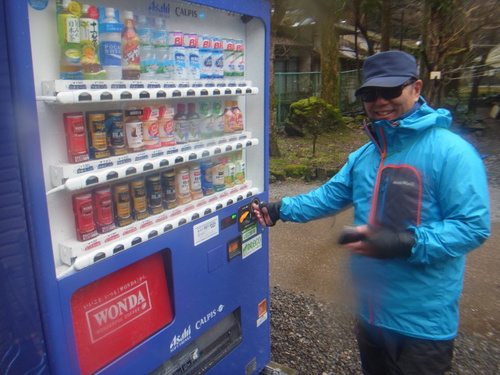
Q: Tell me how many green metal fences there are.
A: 1